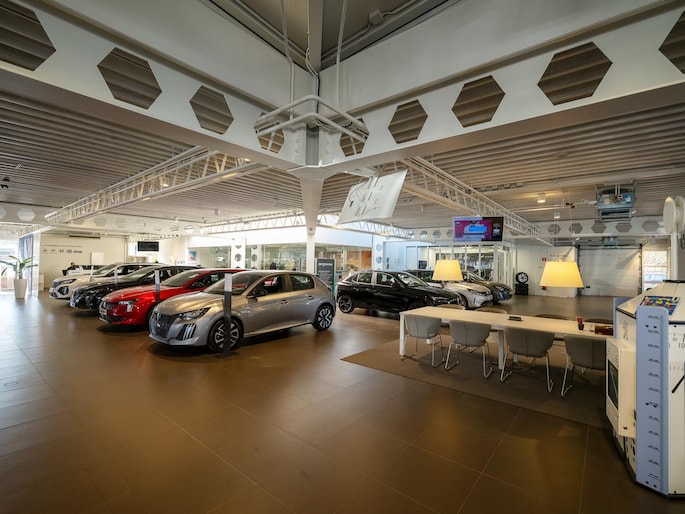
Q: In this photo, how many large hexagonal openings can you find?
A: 9